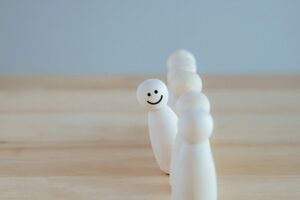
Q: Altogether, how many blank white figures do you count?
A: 4